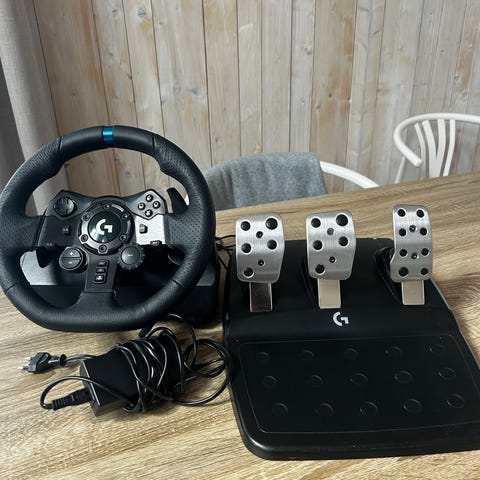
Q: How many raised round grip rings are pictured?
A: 15